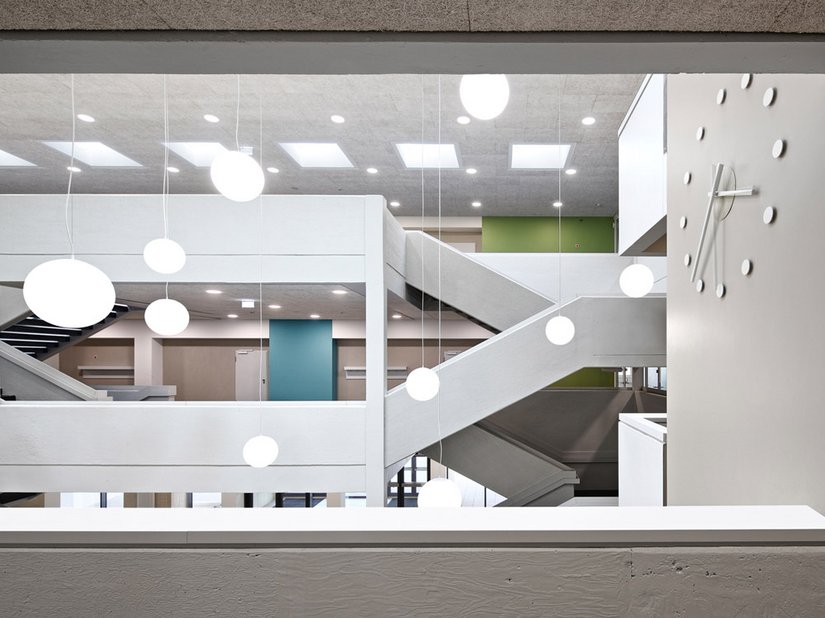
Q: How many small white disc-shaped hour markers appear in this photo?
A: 12